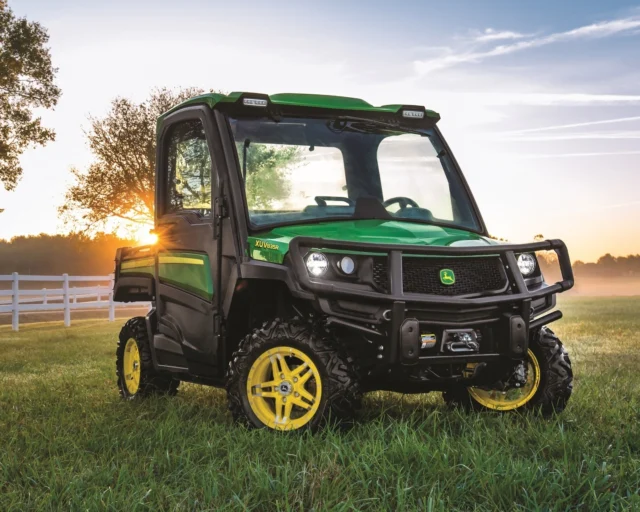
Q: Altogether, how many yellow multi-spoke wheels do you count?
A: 3